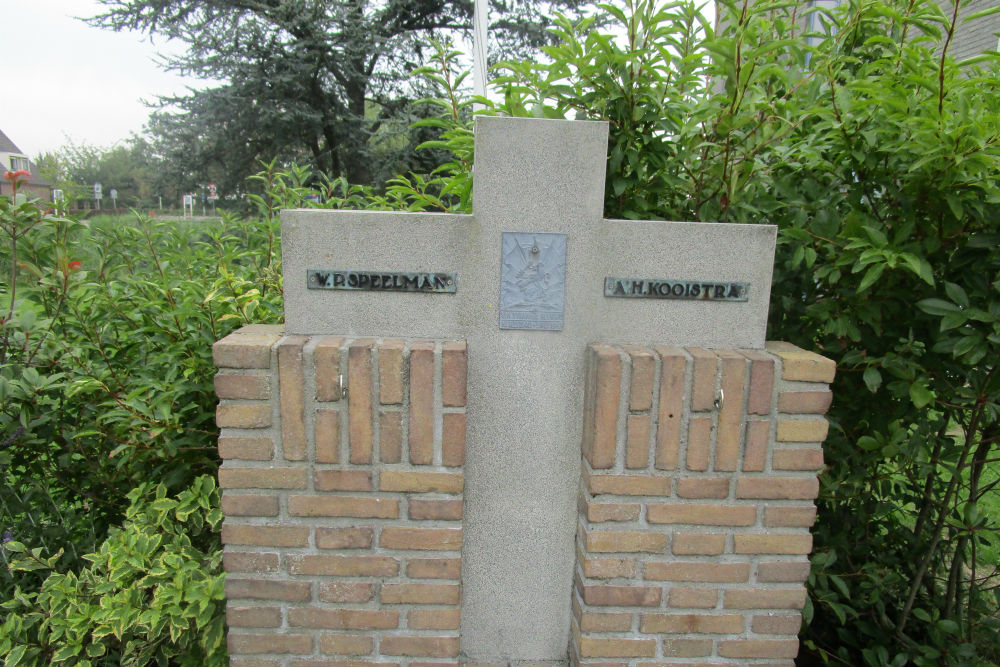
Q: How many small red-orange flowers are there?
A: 2